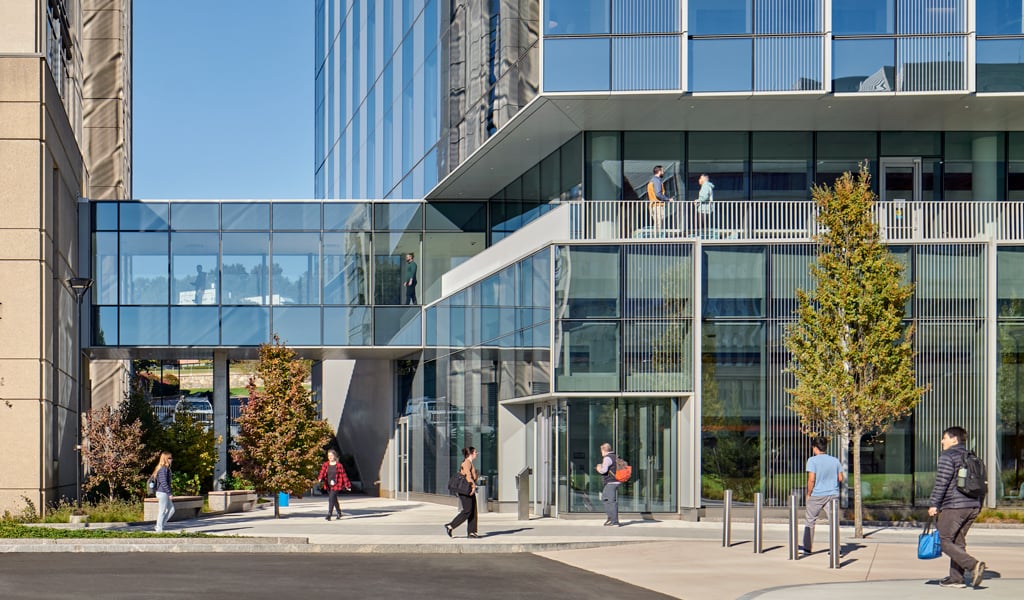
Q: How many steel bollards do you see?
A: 4